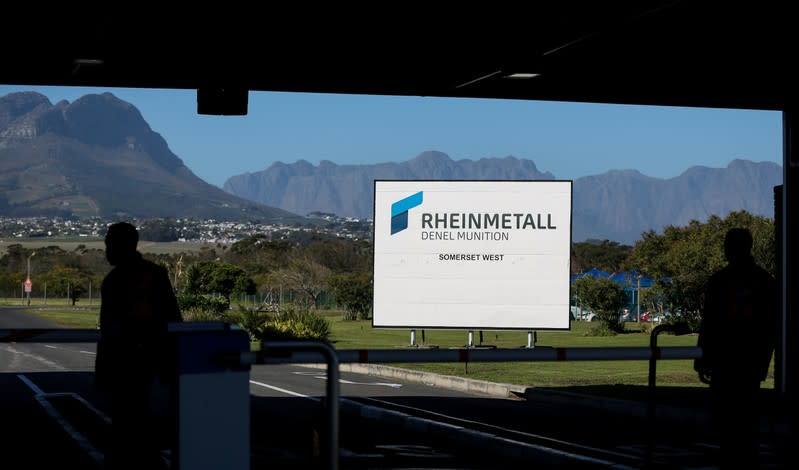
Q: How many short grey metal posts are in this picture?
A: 3